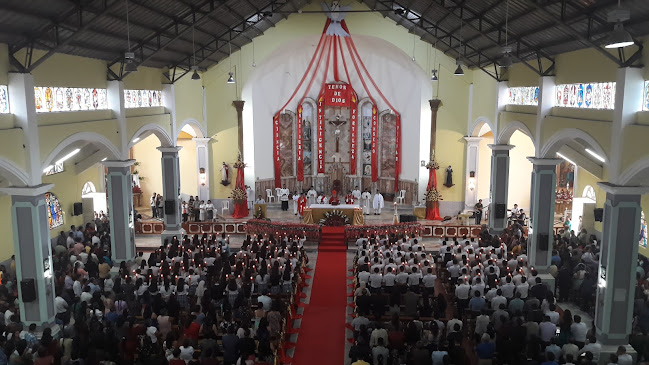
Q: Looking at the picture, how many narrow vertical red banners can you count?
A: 6